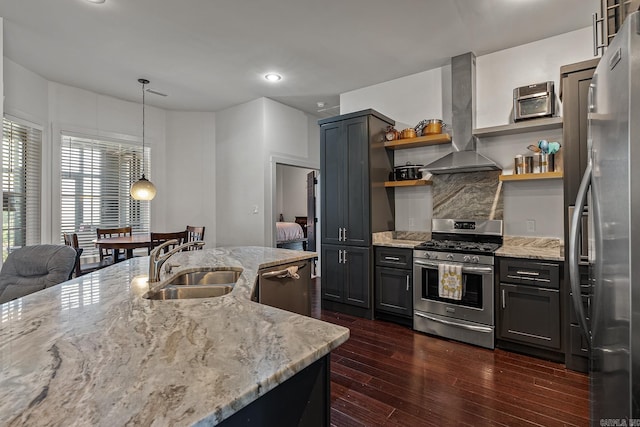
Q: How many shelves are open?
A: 4